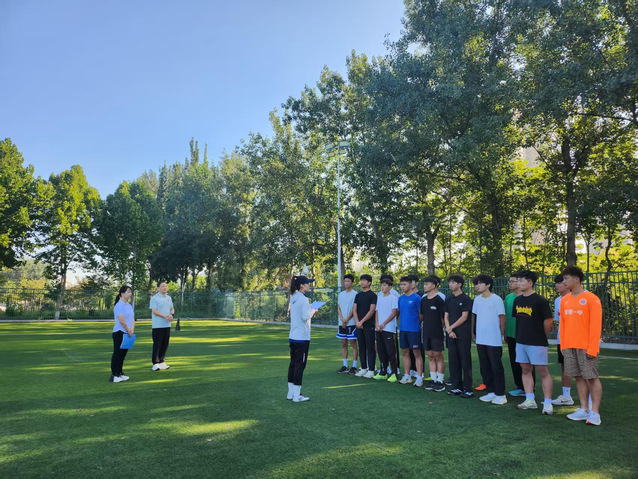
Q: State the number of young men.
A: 14